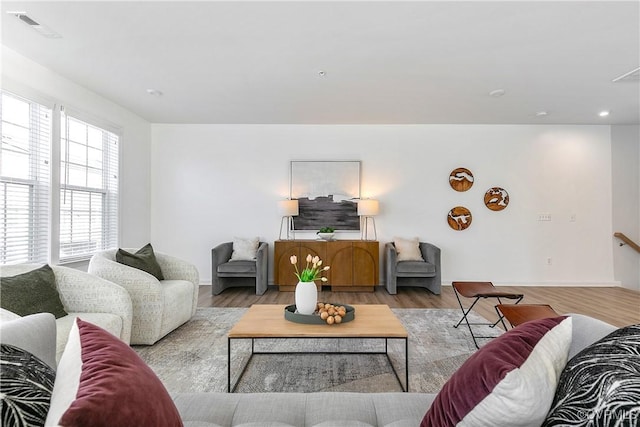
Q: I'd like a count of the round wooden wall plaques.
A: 3